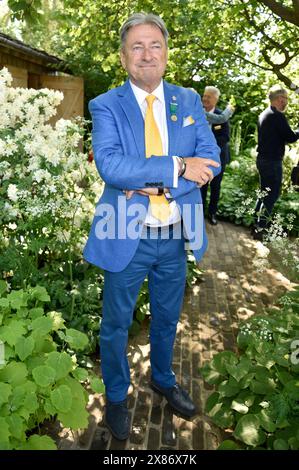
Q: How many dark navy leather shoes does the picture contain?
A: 2